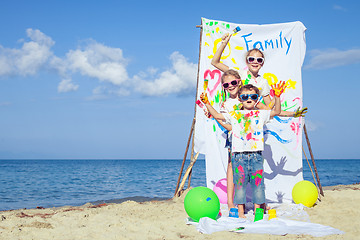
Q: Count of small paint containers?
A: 3